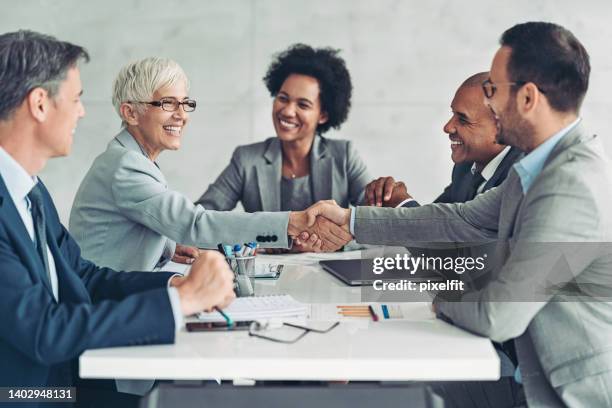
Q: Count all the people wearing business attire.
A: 5